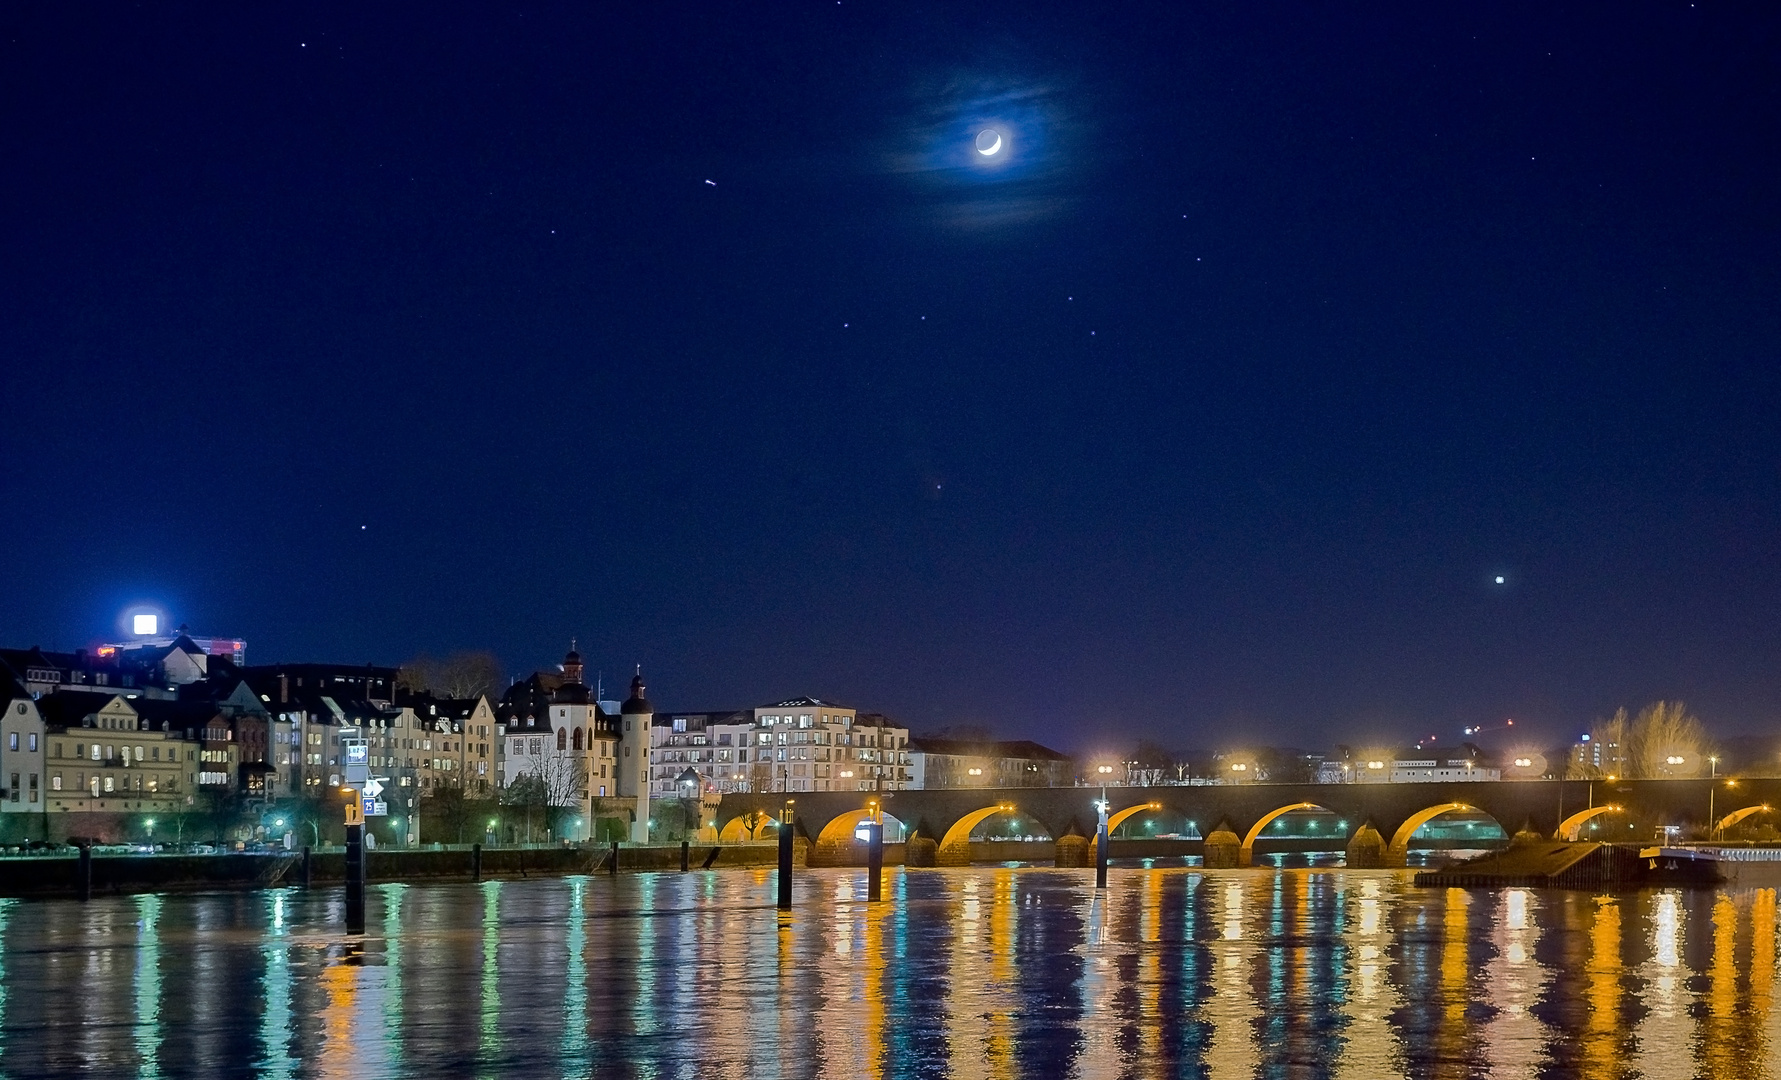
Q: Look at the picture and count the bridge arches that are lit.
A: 8